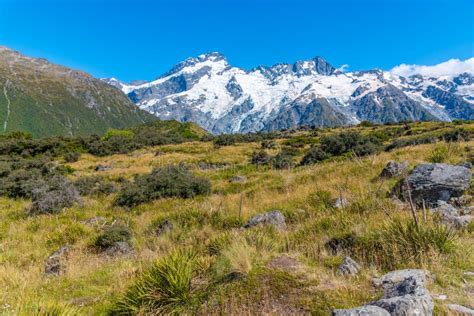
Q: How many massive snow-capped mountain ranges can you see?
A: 1